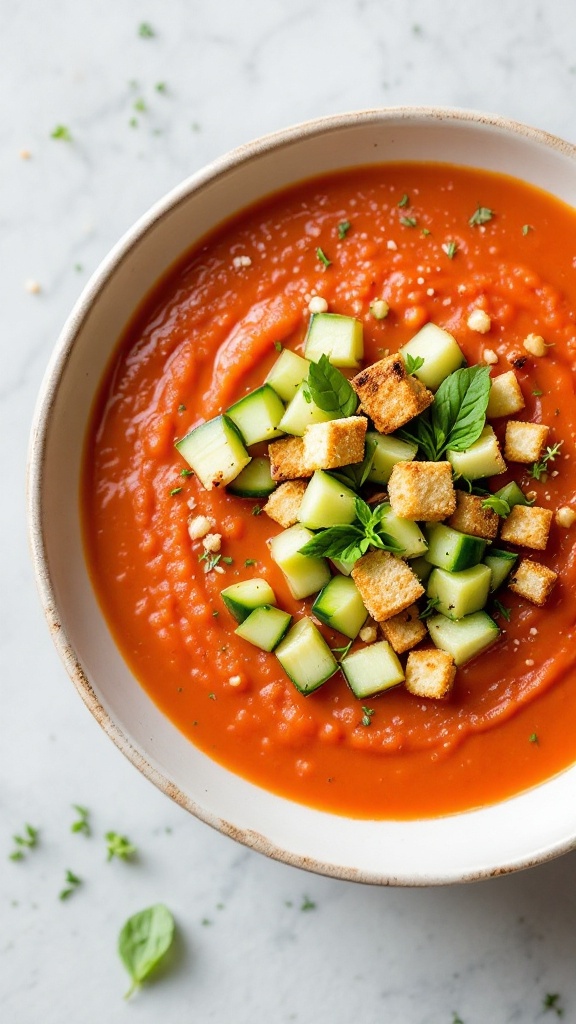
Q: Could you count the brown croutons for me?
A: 13